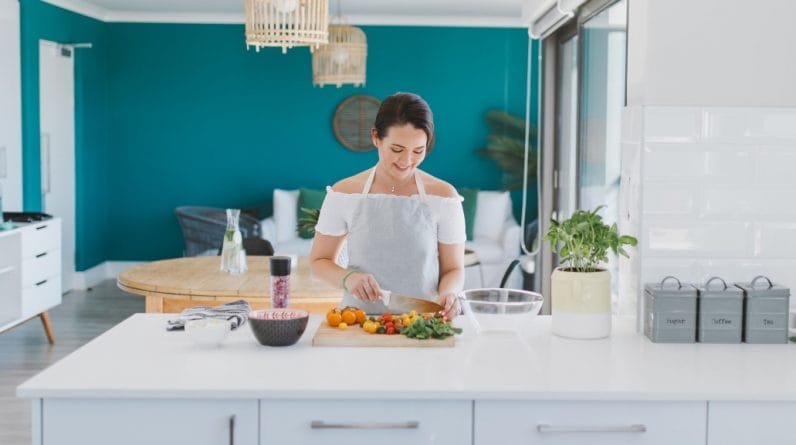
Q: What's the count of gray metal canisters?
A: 3